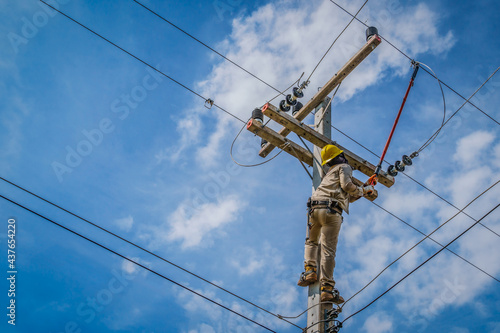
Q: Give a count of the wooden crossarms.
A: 3